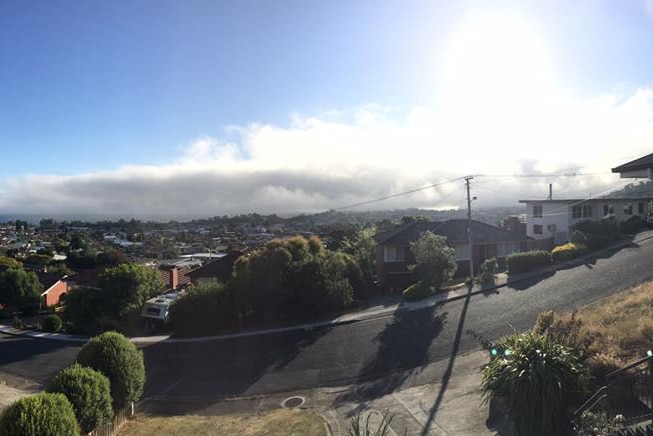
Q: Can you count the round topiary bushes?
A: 3